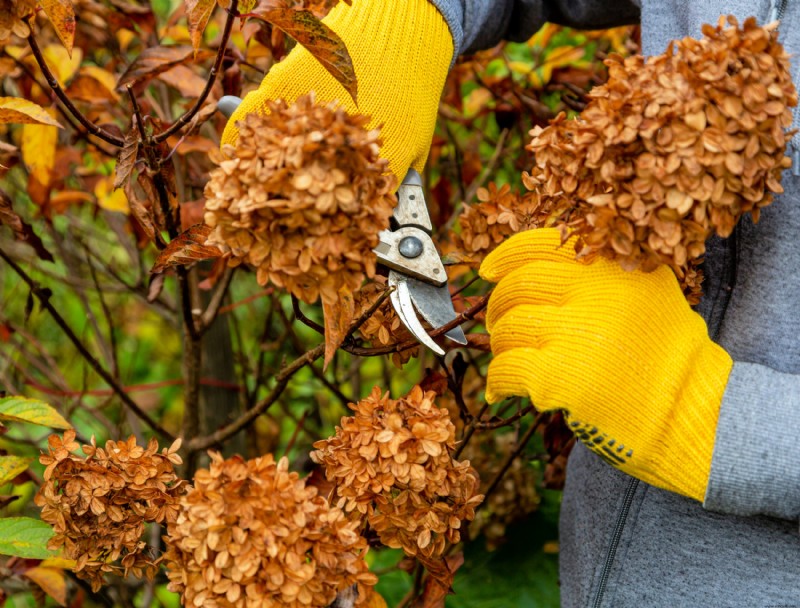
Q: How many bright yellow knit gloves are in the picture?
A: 2